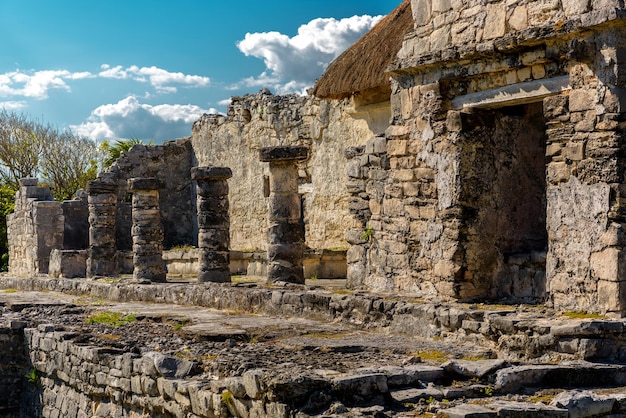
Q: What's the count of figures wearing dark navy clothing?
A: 0